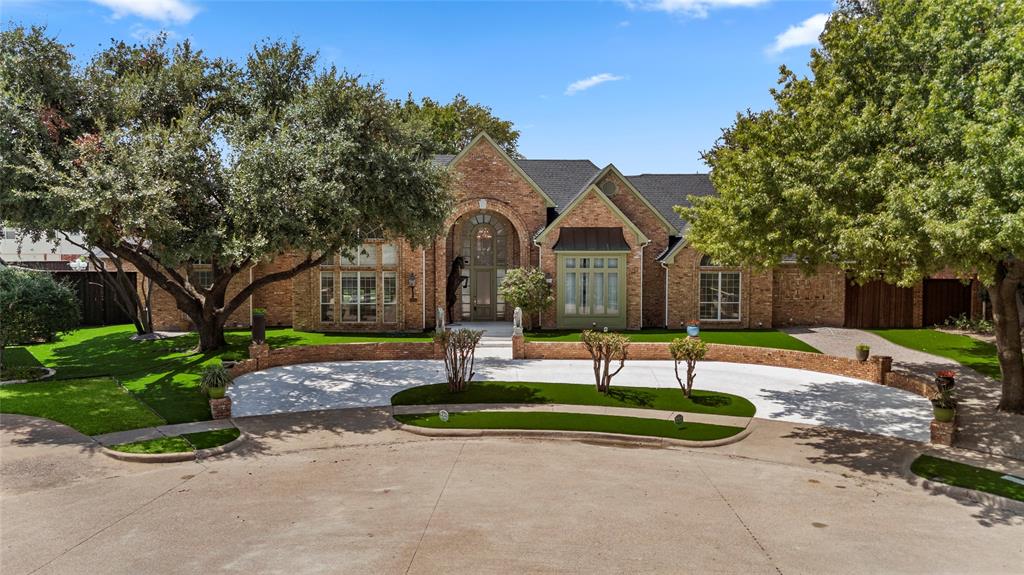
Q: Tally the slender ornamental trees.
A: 3